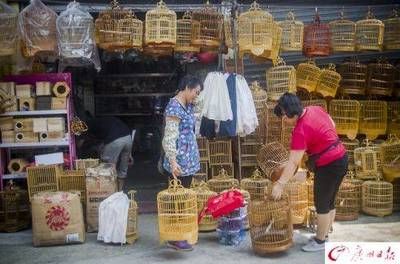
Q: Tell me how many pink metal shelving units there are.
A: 1